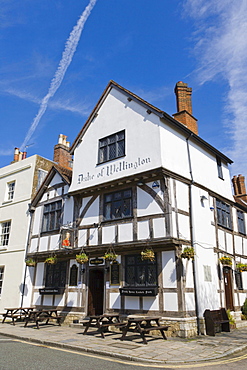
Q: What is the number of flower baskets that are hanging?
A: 8